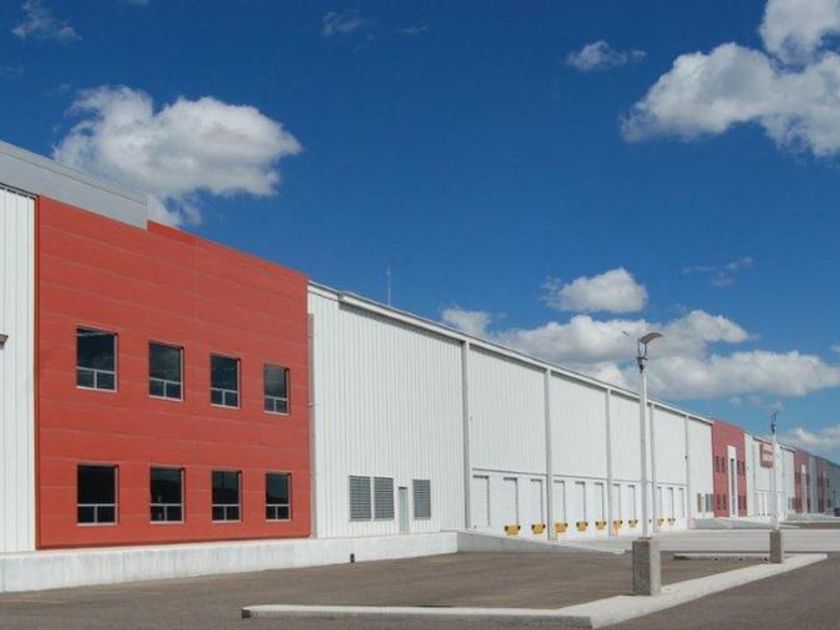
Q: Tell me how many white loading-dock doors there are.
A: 11